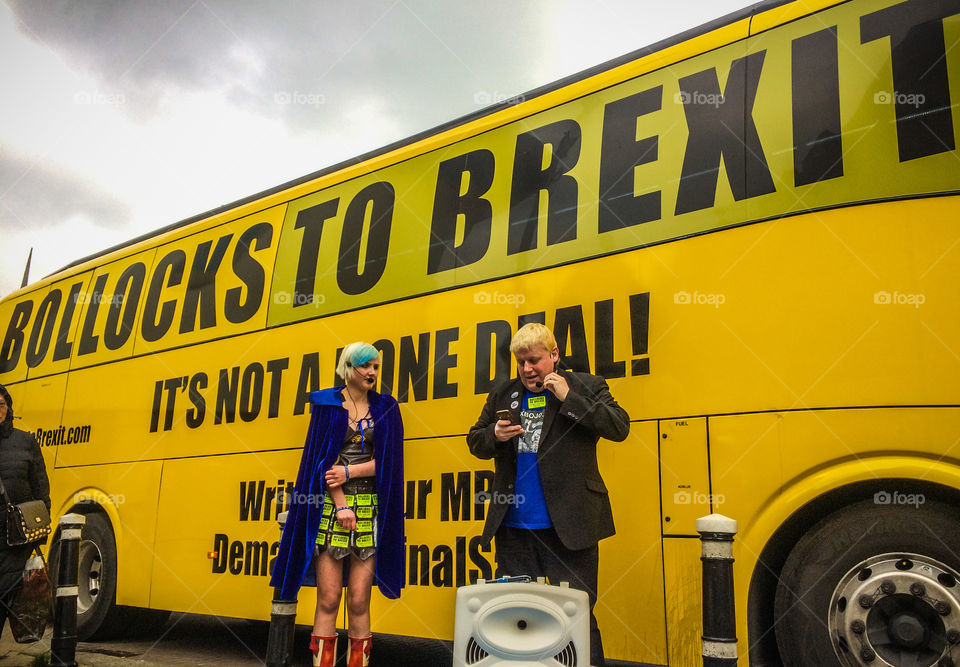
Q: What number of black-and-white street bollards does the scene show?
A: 3